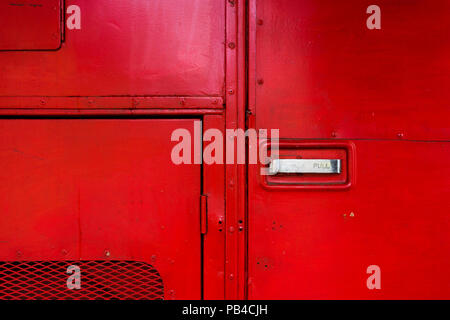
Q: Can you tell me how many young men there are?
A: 0